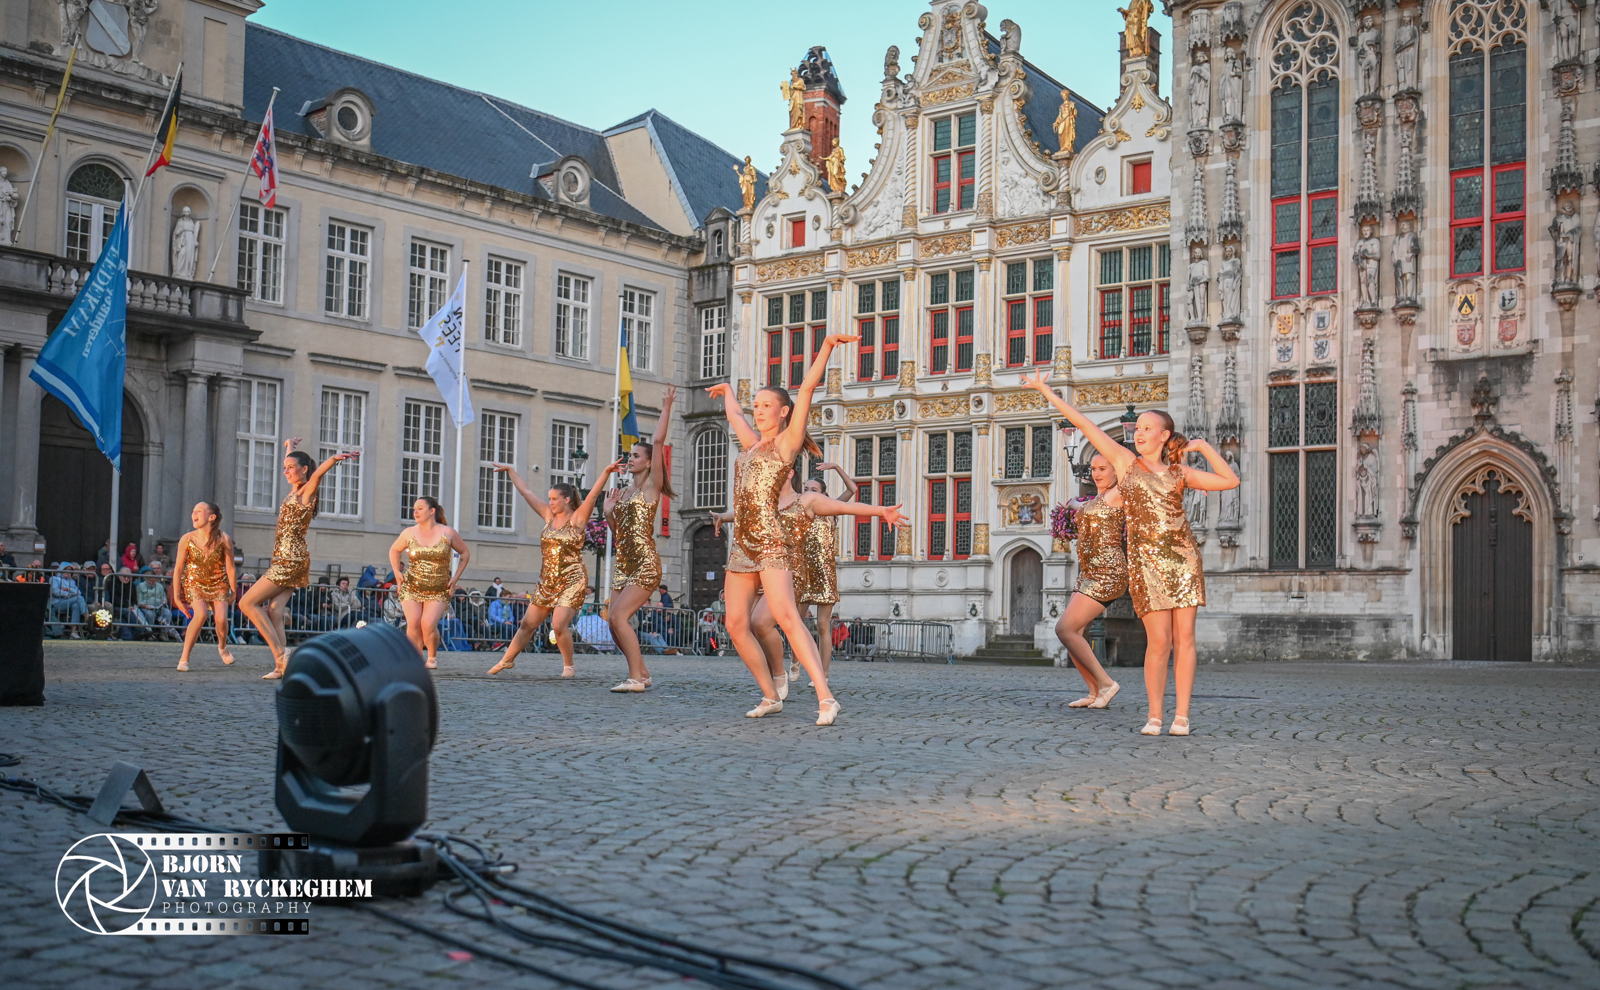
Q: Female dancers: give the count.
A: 10